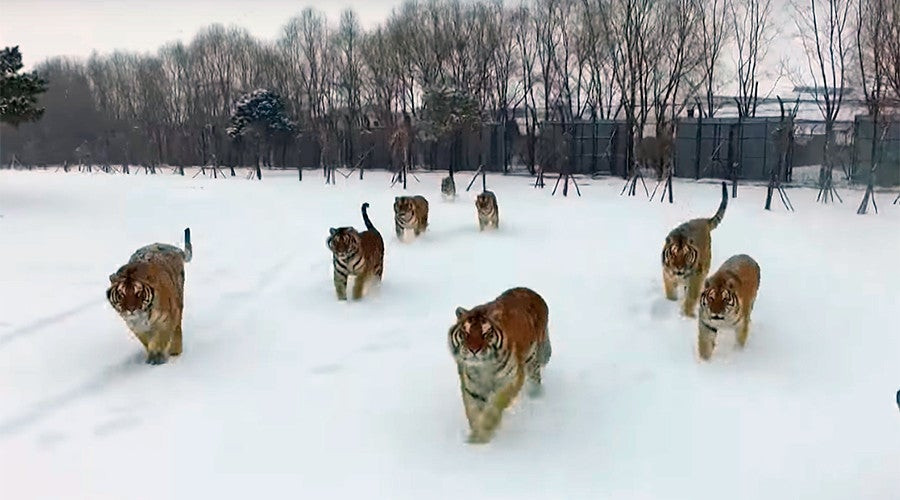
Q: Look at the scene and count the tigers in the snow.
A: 8